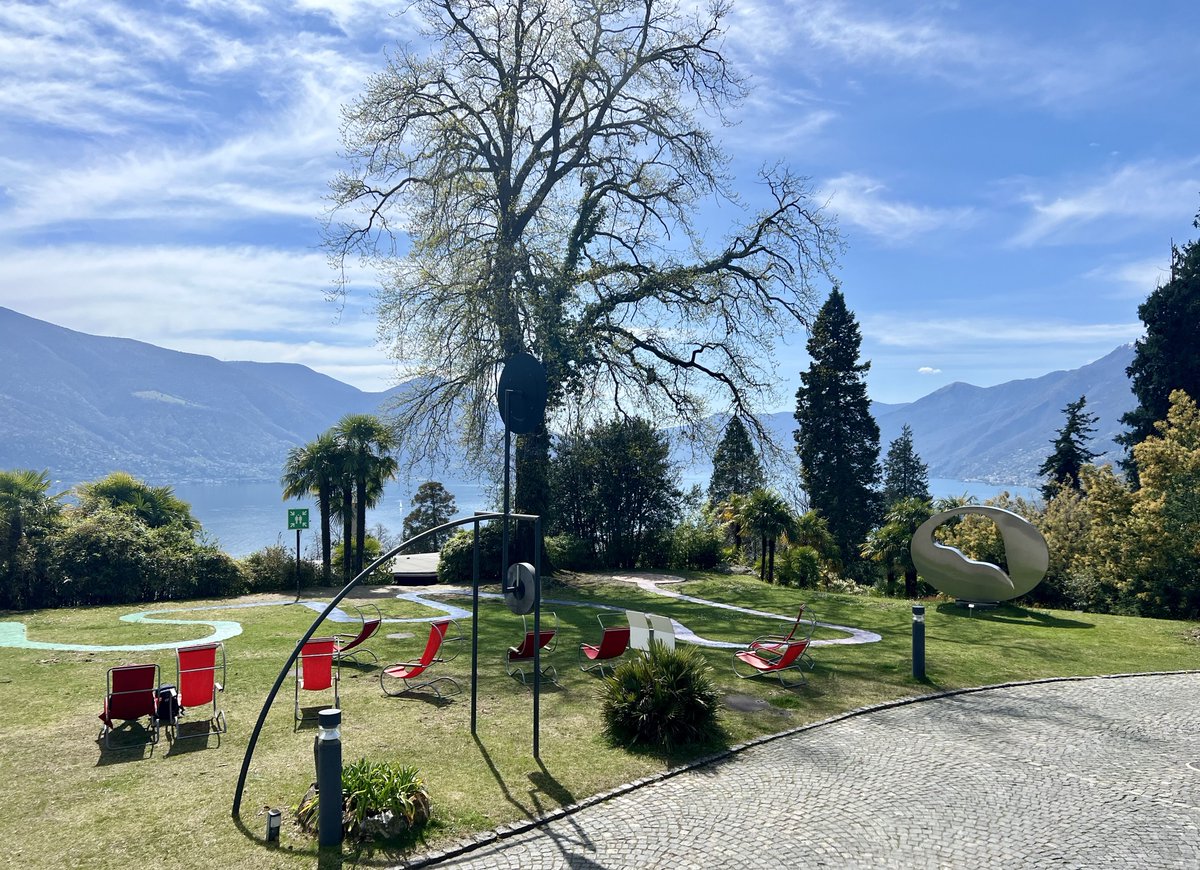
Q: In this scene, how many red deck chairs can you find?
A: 9